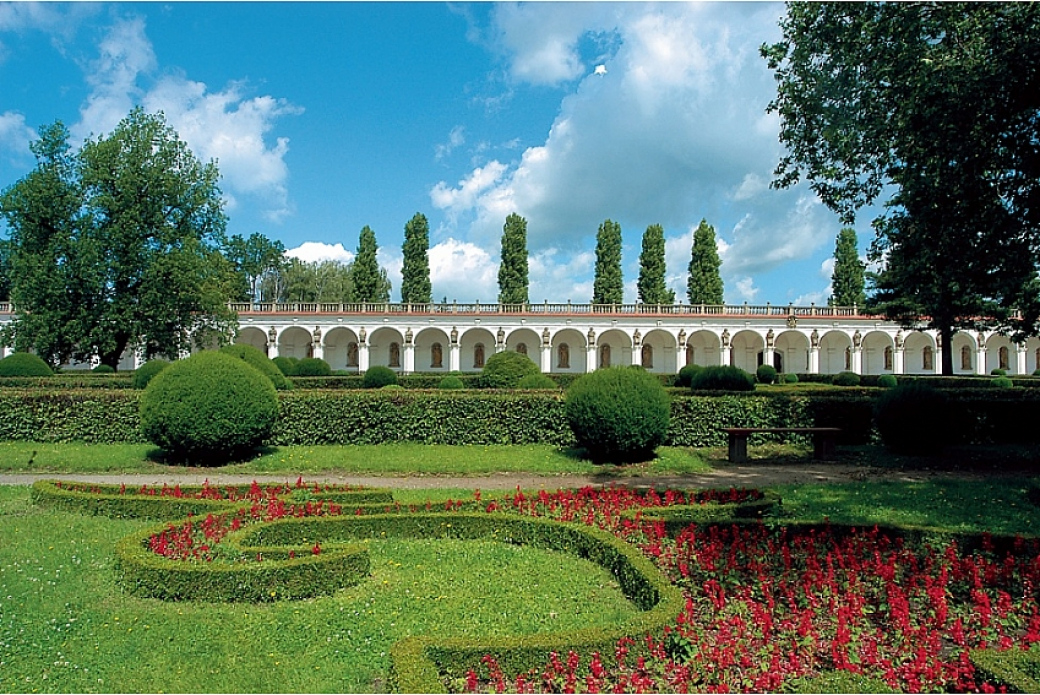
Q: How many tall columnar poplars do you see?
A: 7